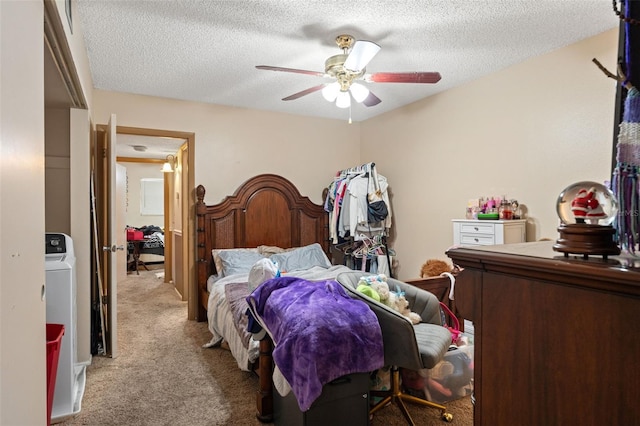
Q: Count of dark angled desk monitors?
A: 0